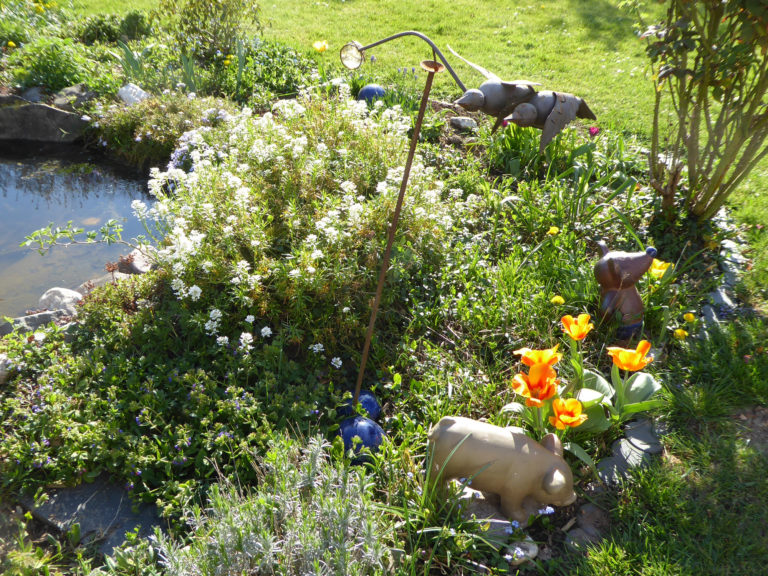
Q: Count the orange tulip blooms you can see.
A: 5